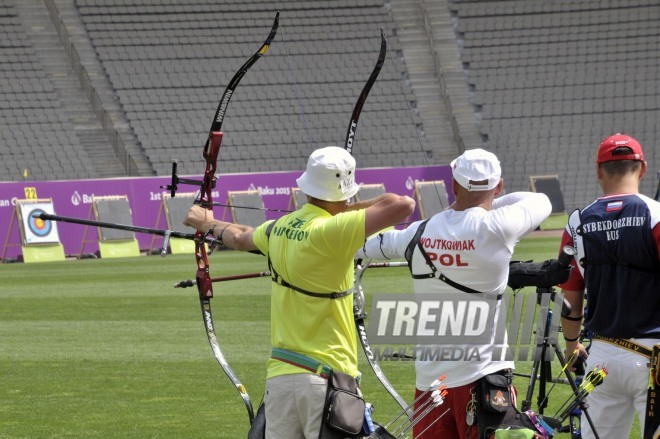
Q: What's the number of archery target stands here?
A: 8